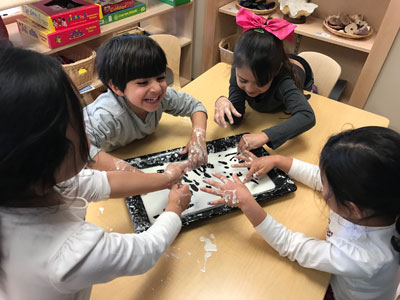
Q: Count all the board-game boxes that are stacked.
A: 4